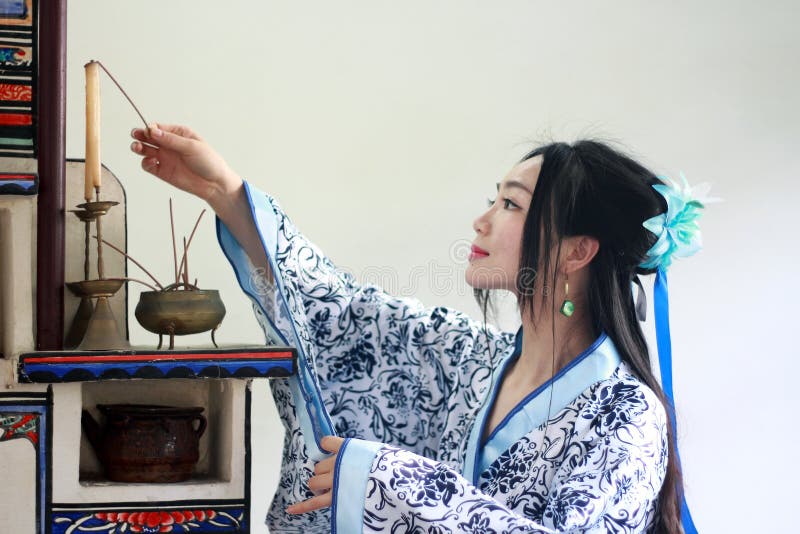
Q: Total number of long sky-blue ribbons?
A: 1